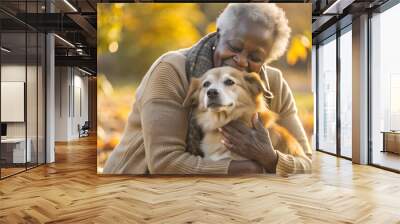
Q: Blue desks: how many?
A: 0